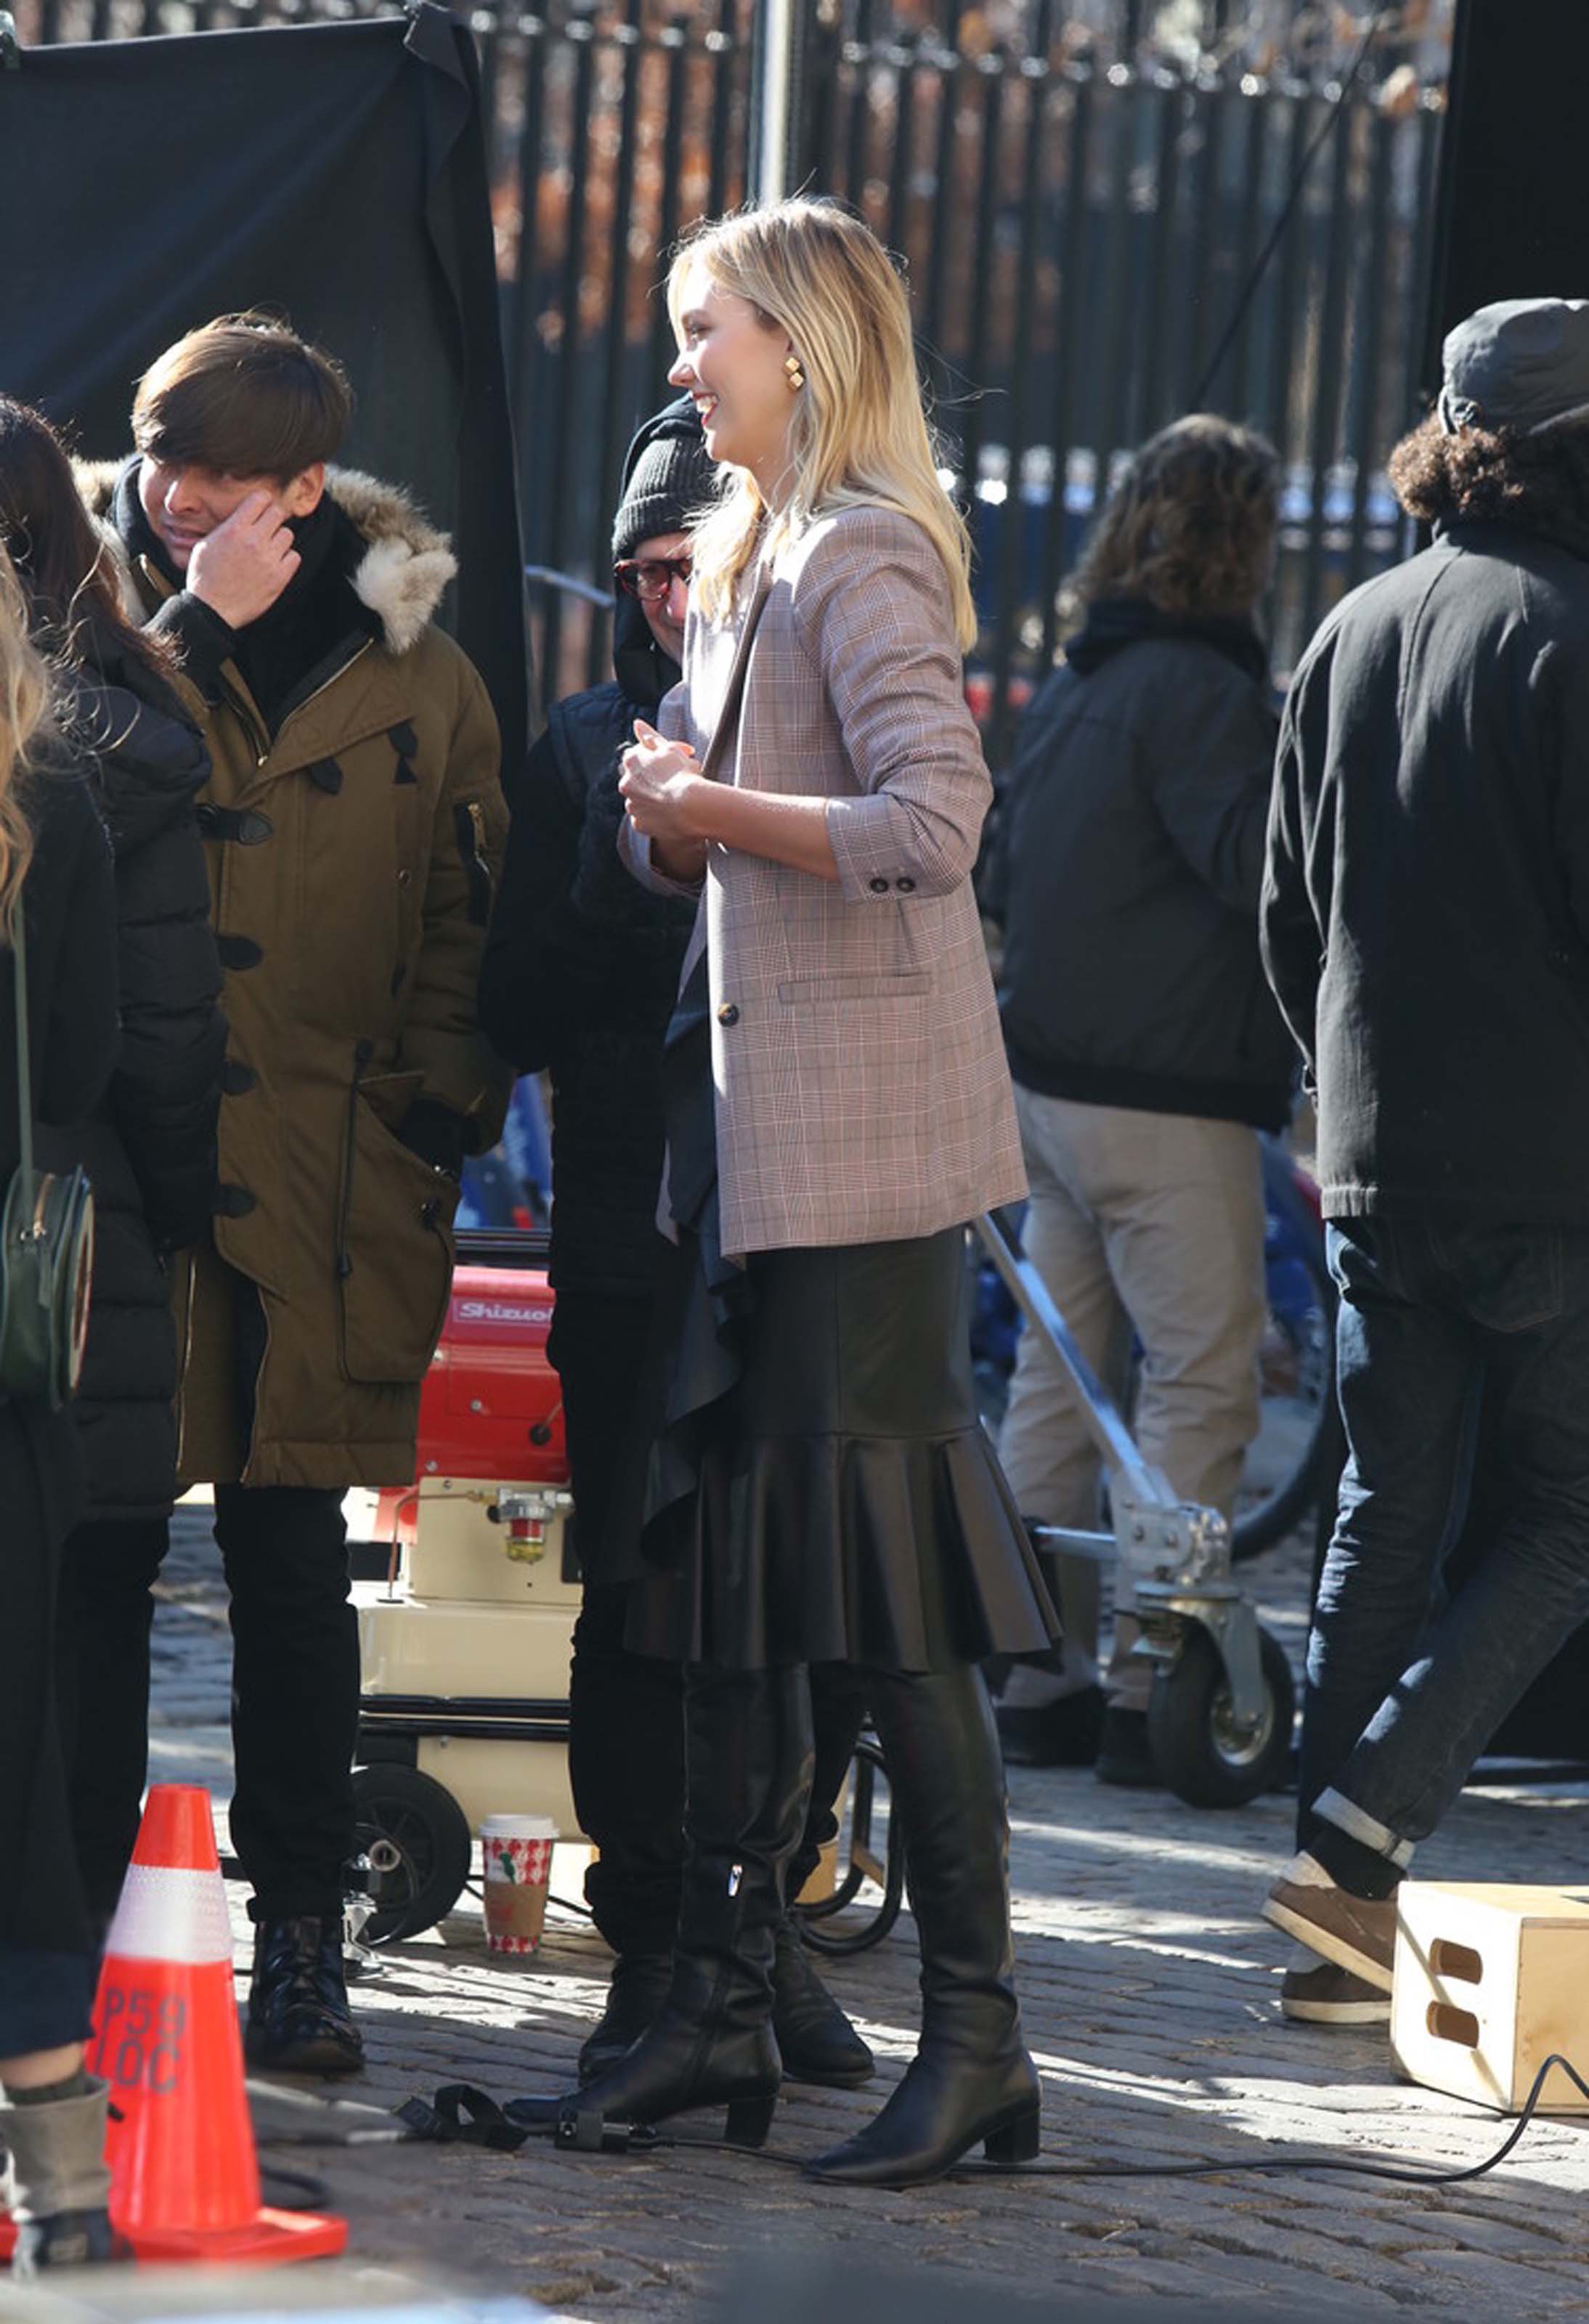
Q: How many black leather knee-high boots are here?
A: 2